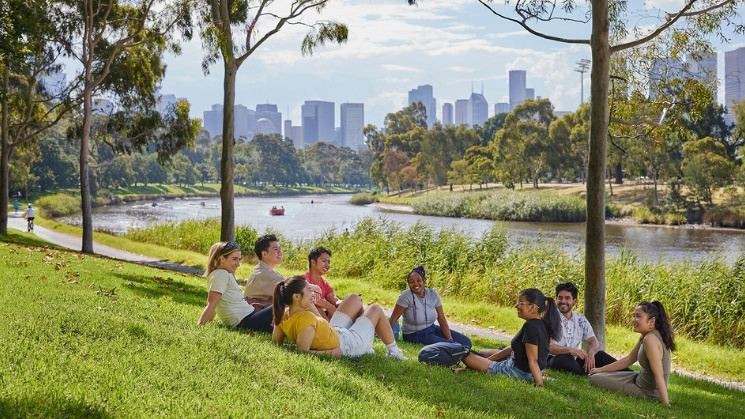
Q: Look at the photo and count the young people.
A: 8